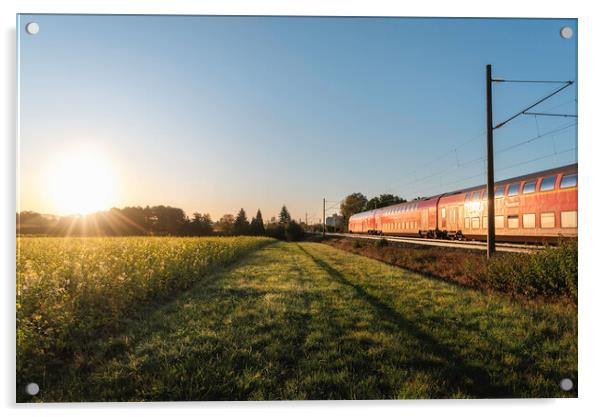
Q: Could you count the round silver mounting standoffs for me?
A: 4